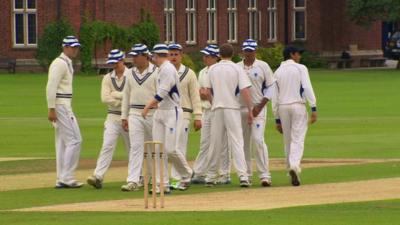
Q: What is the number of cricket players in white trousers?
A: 9